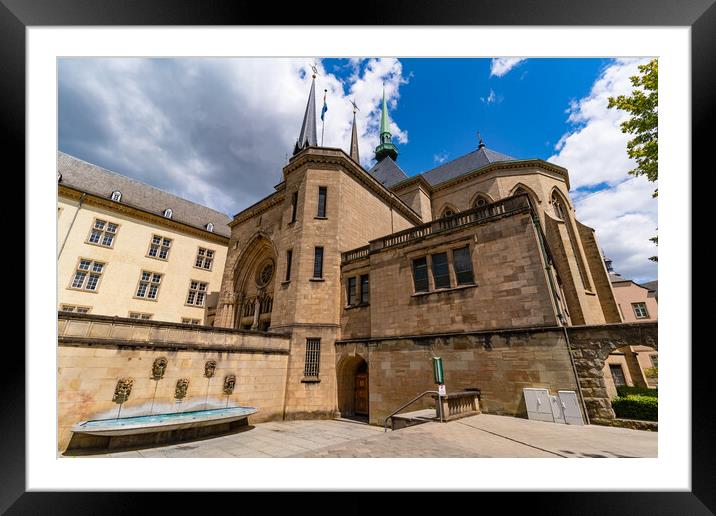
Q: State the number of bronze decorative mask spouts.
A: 5